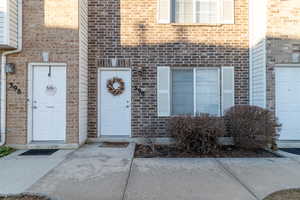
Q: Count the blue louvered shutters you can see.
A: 0